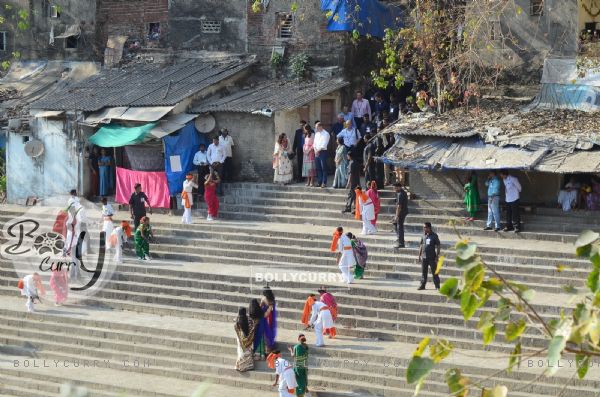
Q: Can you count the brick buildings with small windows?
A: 2